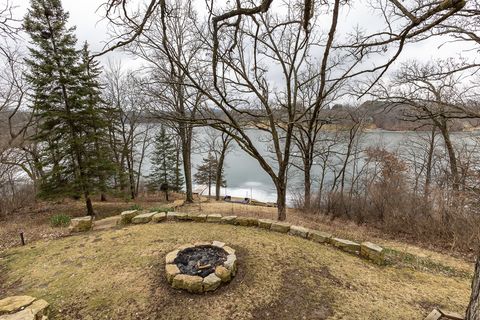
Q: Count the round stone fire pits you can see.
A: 1